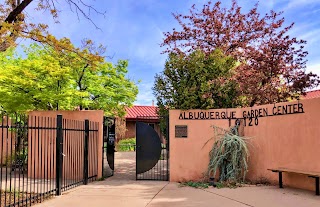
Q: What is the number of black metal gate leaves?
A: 2